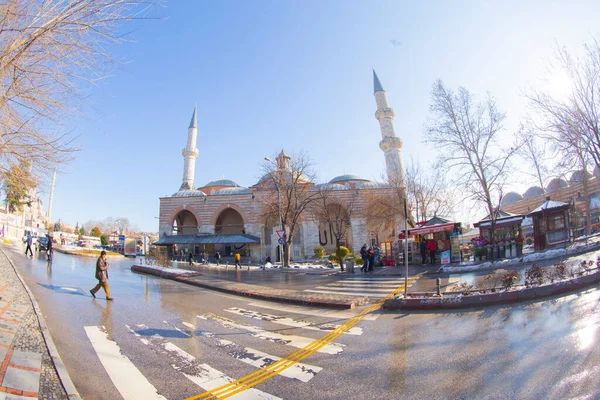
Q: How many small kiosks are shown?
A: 3